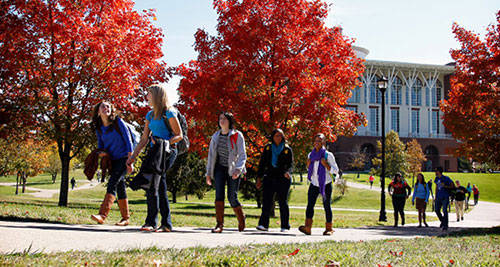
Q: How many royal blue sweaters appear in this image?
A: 1